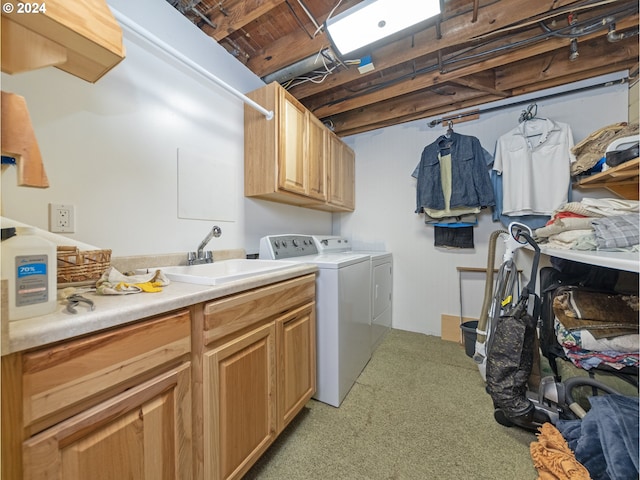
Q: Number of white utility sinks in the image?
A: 1